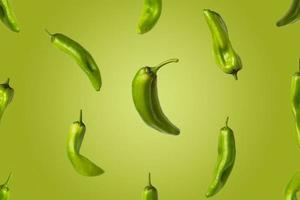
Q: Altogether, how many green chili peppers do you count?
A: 13